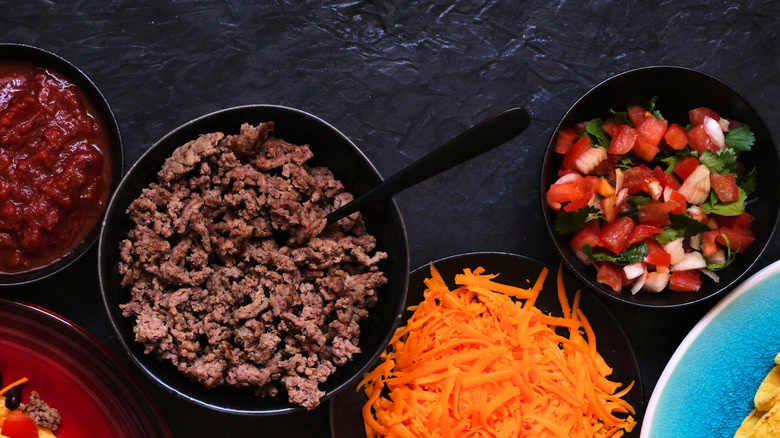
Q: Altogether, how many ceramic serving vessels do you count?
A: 6